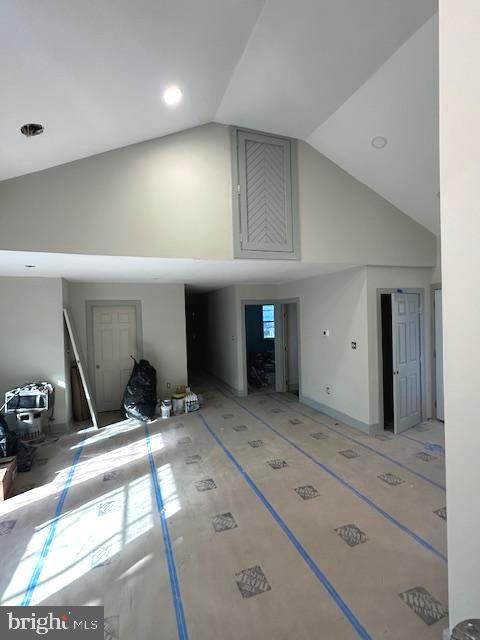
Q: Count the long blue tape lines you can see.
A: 5